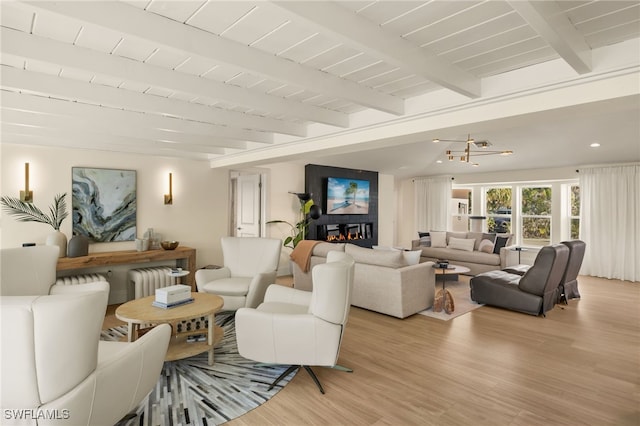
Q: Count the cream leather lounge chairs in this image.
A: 4